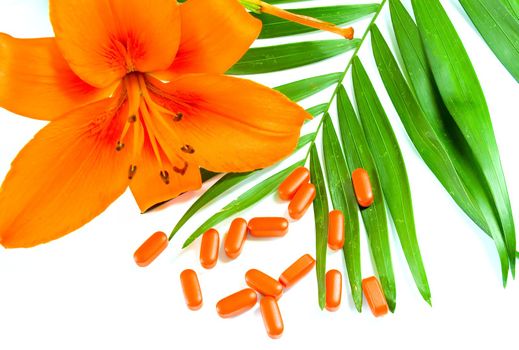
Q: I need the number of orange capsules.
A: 15